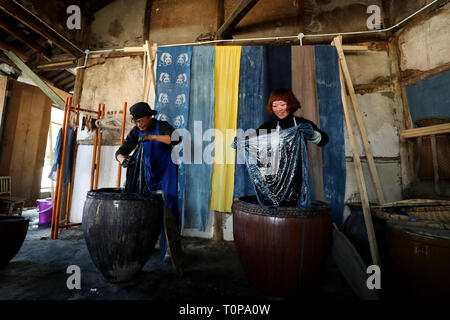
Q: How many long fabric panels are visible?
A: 7